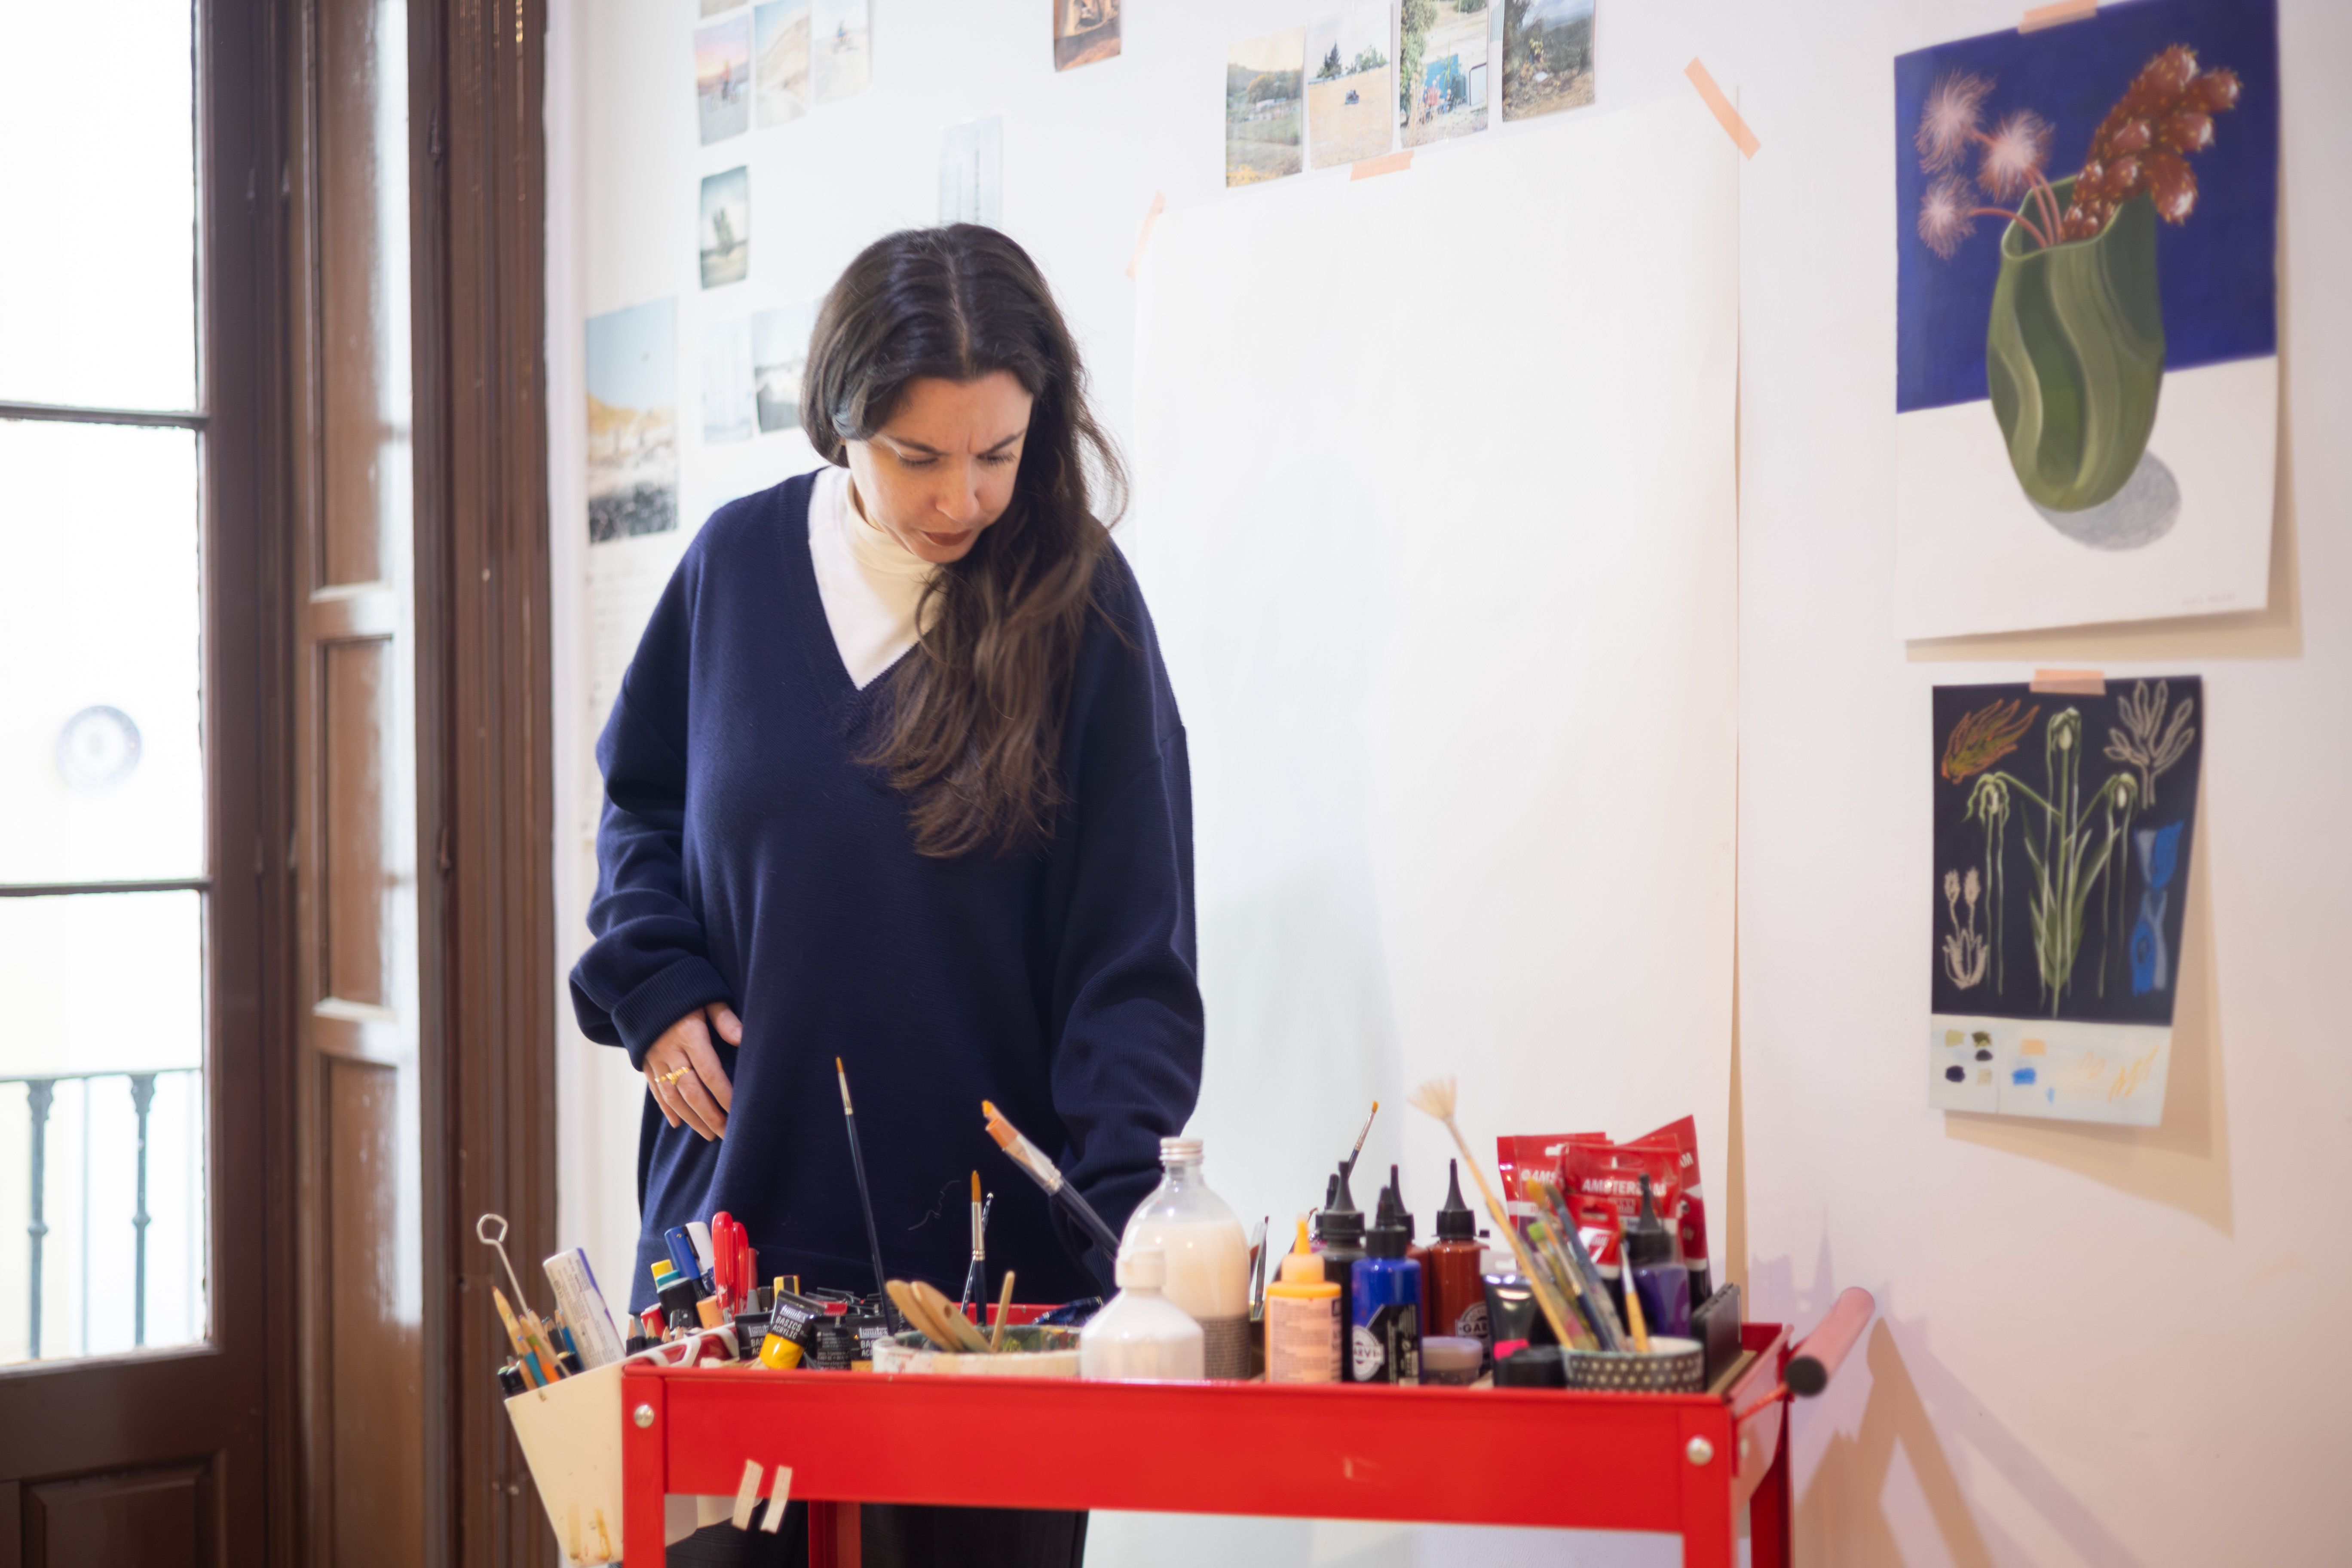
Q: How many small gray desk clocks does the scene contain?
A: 0